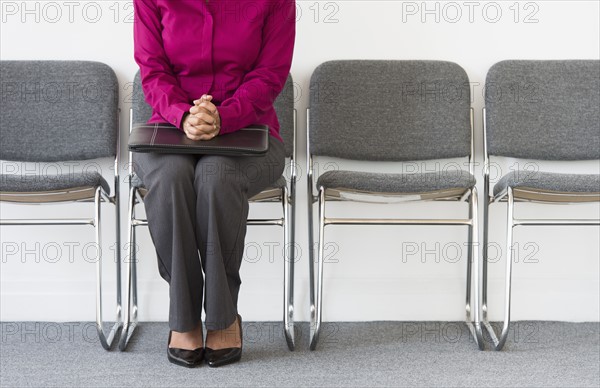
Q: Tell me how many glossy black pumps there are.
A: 2